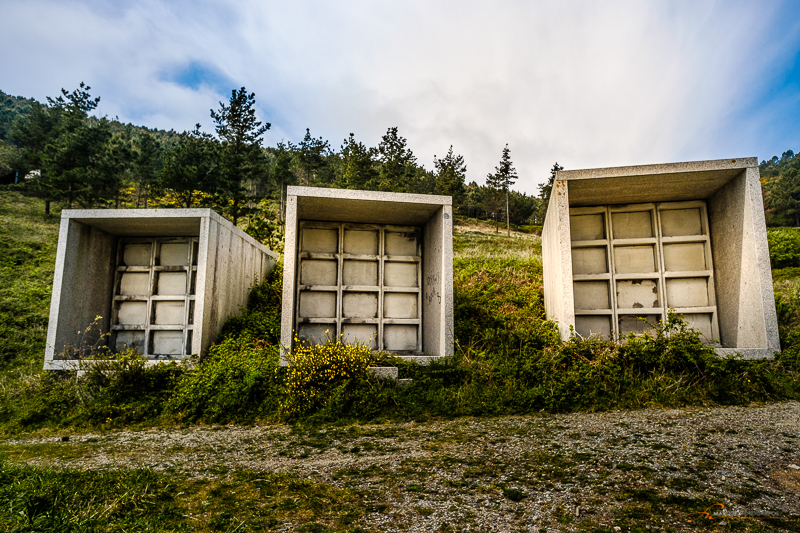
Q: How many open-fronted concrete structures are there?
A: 3